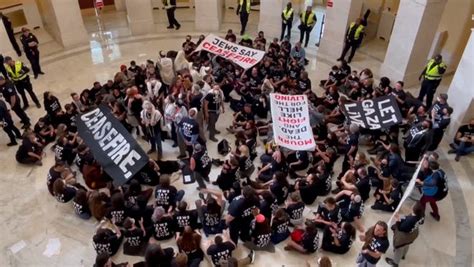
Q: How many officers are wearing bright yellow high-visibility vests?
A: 7